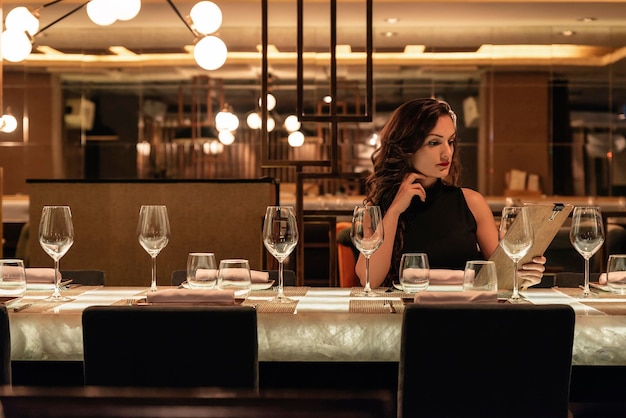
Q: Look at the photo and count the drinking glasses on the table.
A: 12